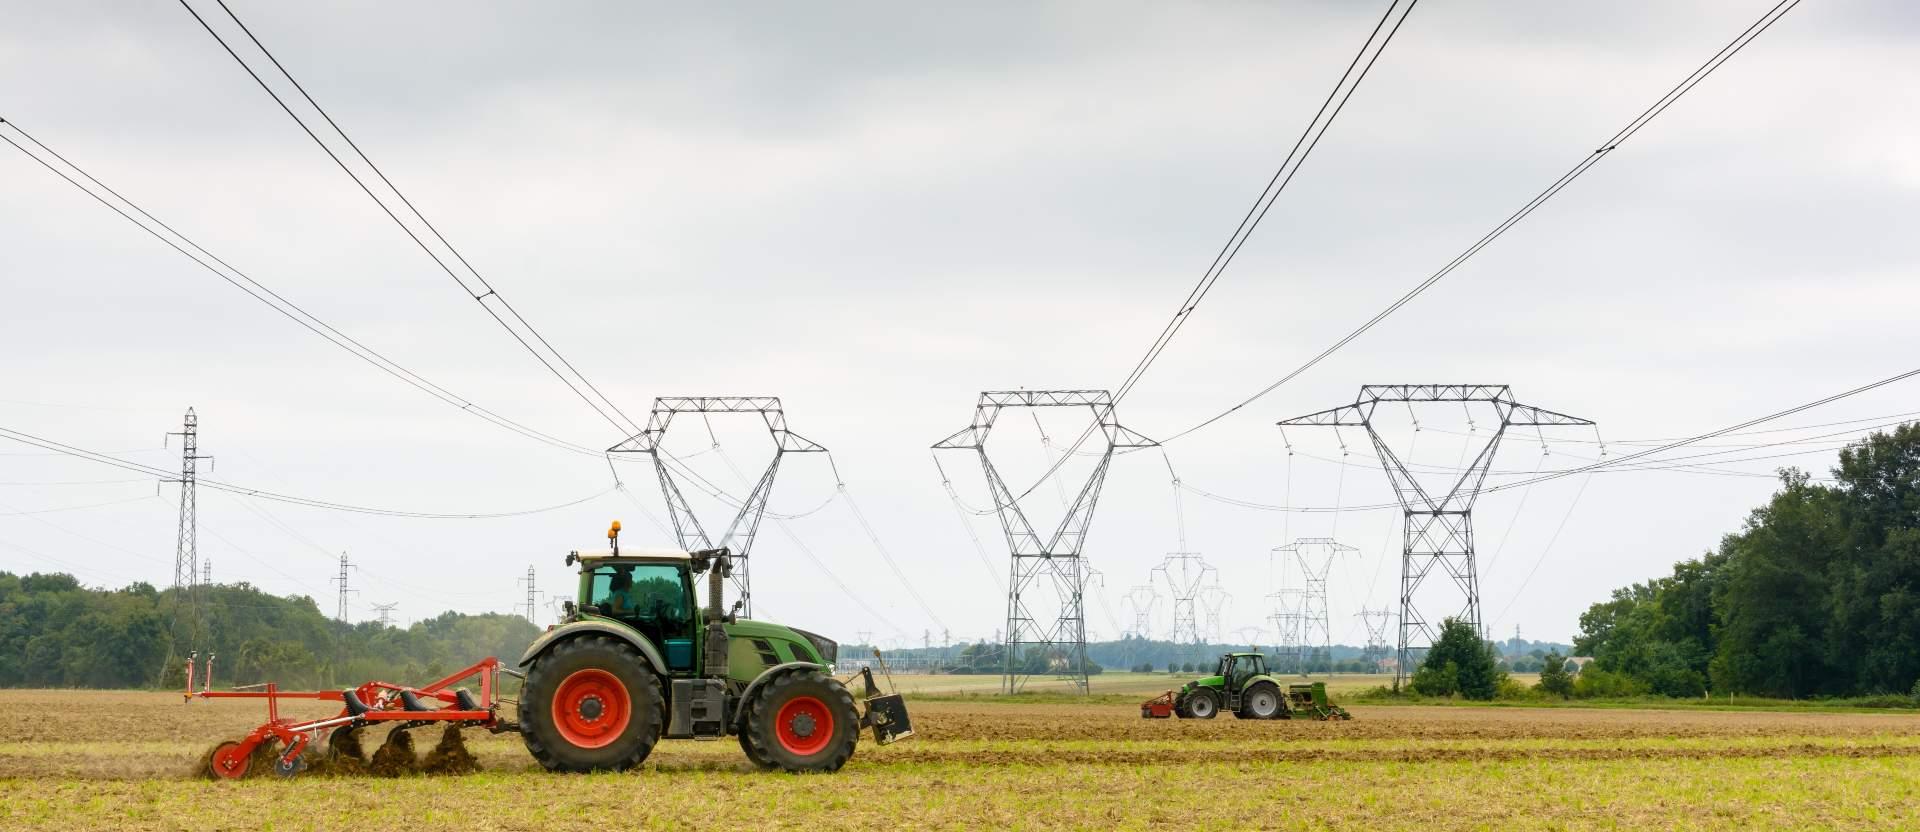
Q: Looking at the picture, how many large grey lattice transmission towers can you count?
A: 3